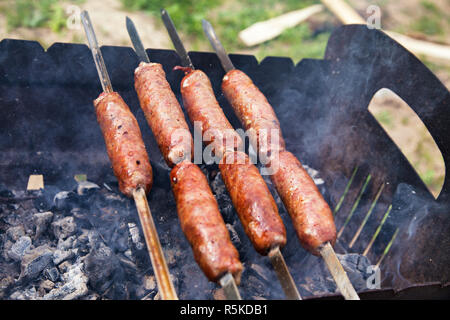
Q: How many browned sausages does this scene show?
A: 7